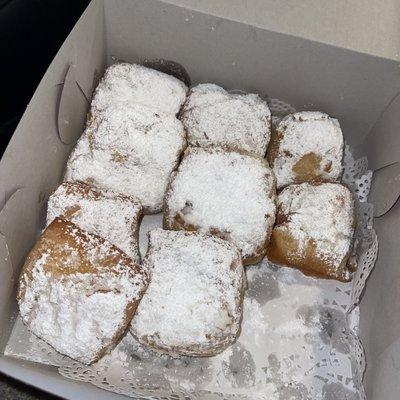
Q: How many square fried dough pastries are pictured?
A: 9